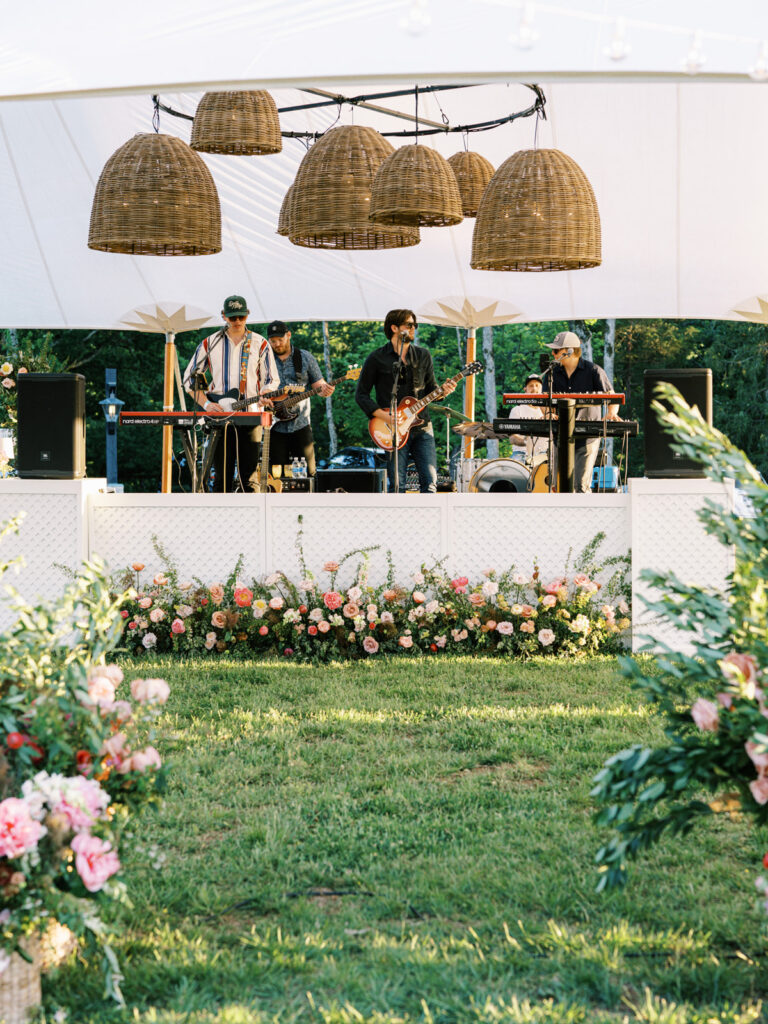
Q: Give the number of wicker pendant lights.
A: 7